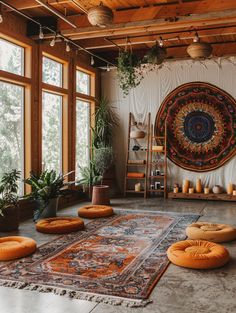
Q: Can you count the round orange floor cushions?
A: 5